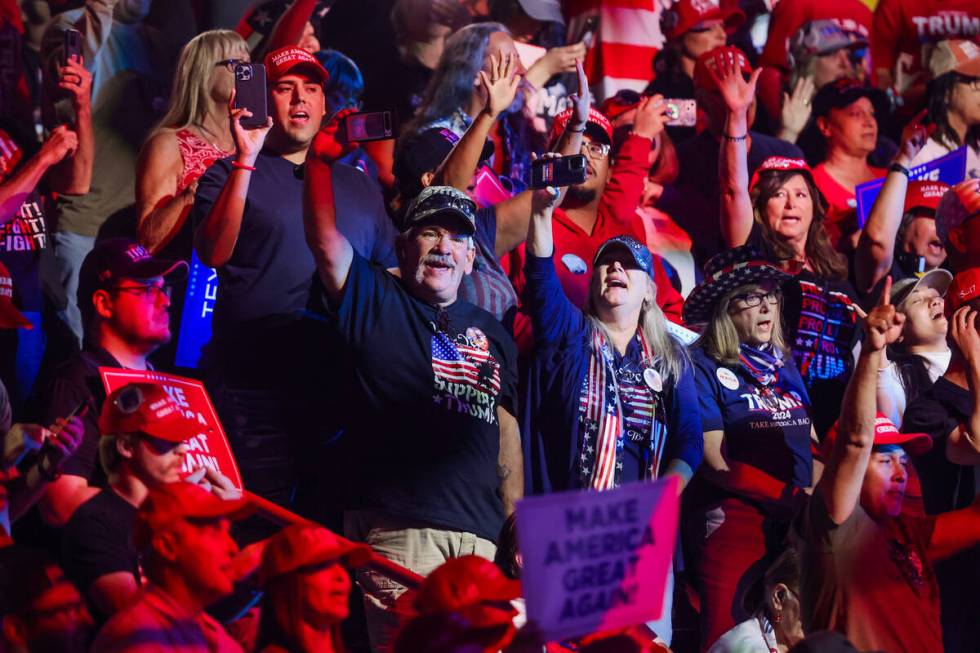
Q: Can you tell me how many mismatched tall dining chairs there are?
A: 0